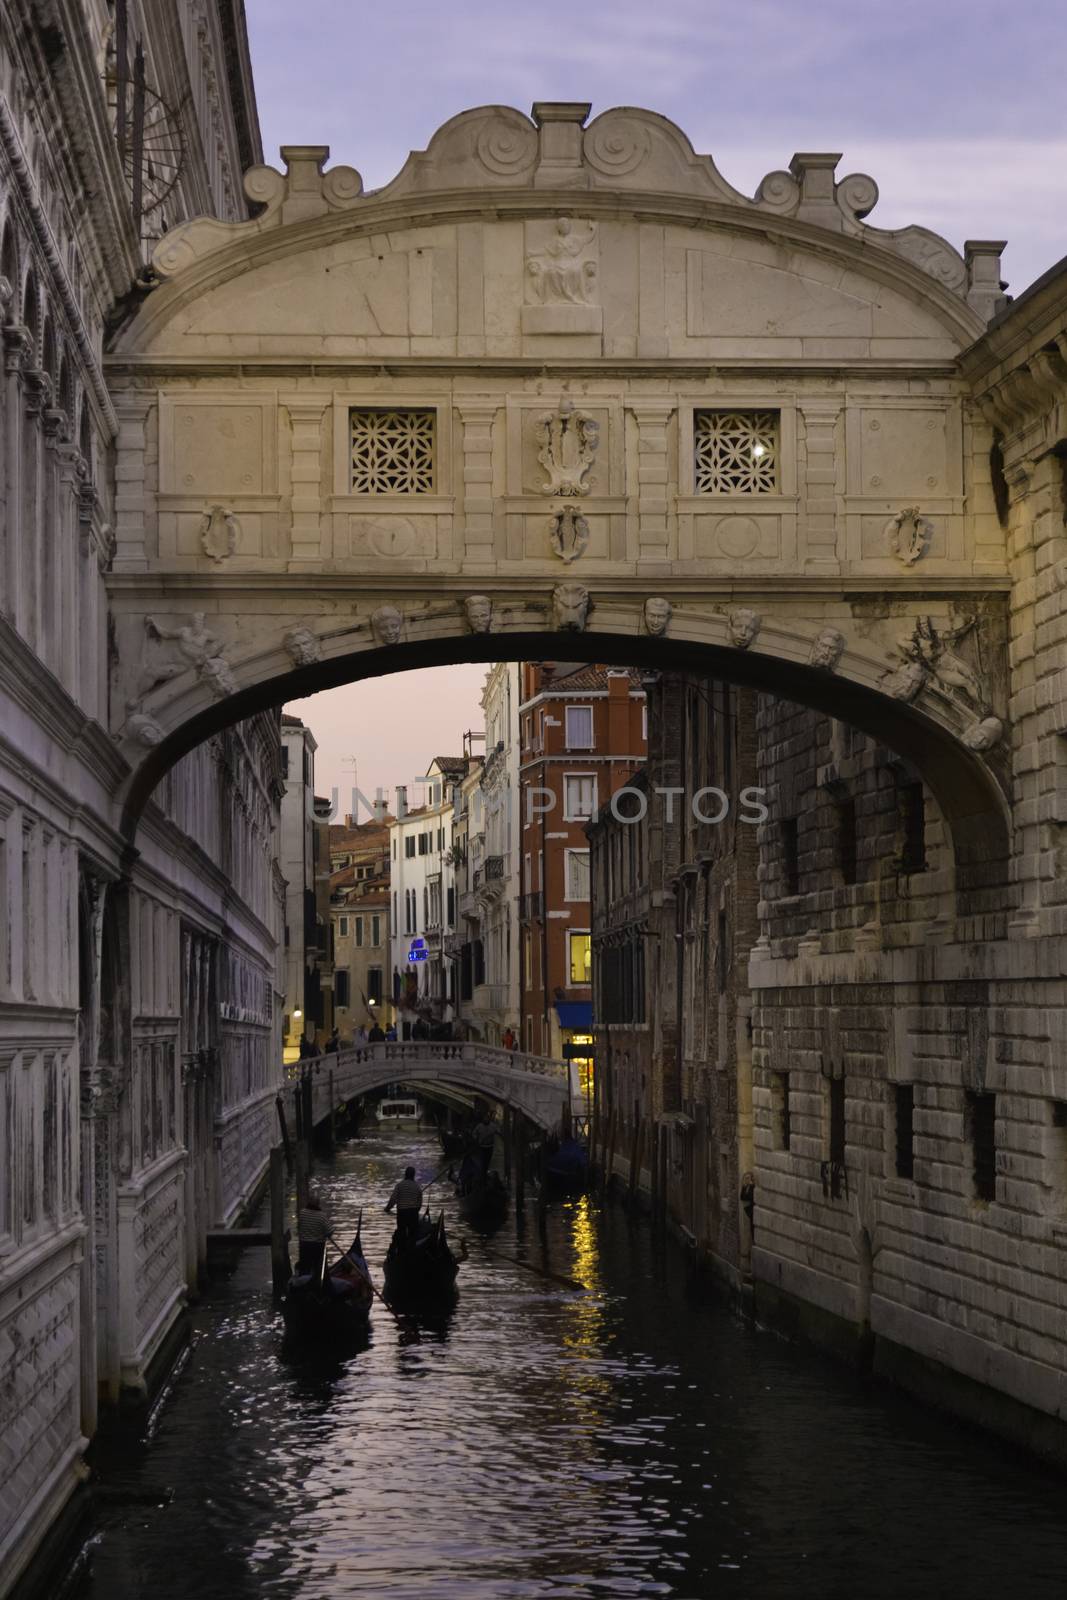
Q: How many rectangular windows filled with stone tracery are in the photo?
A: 2